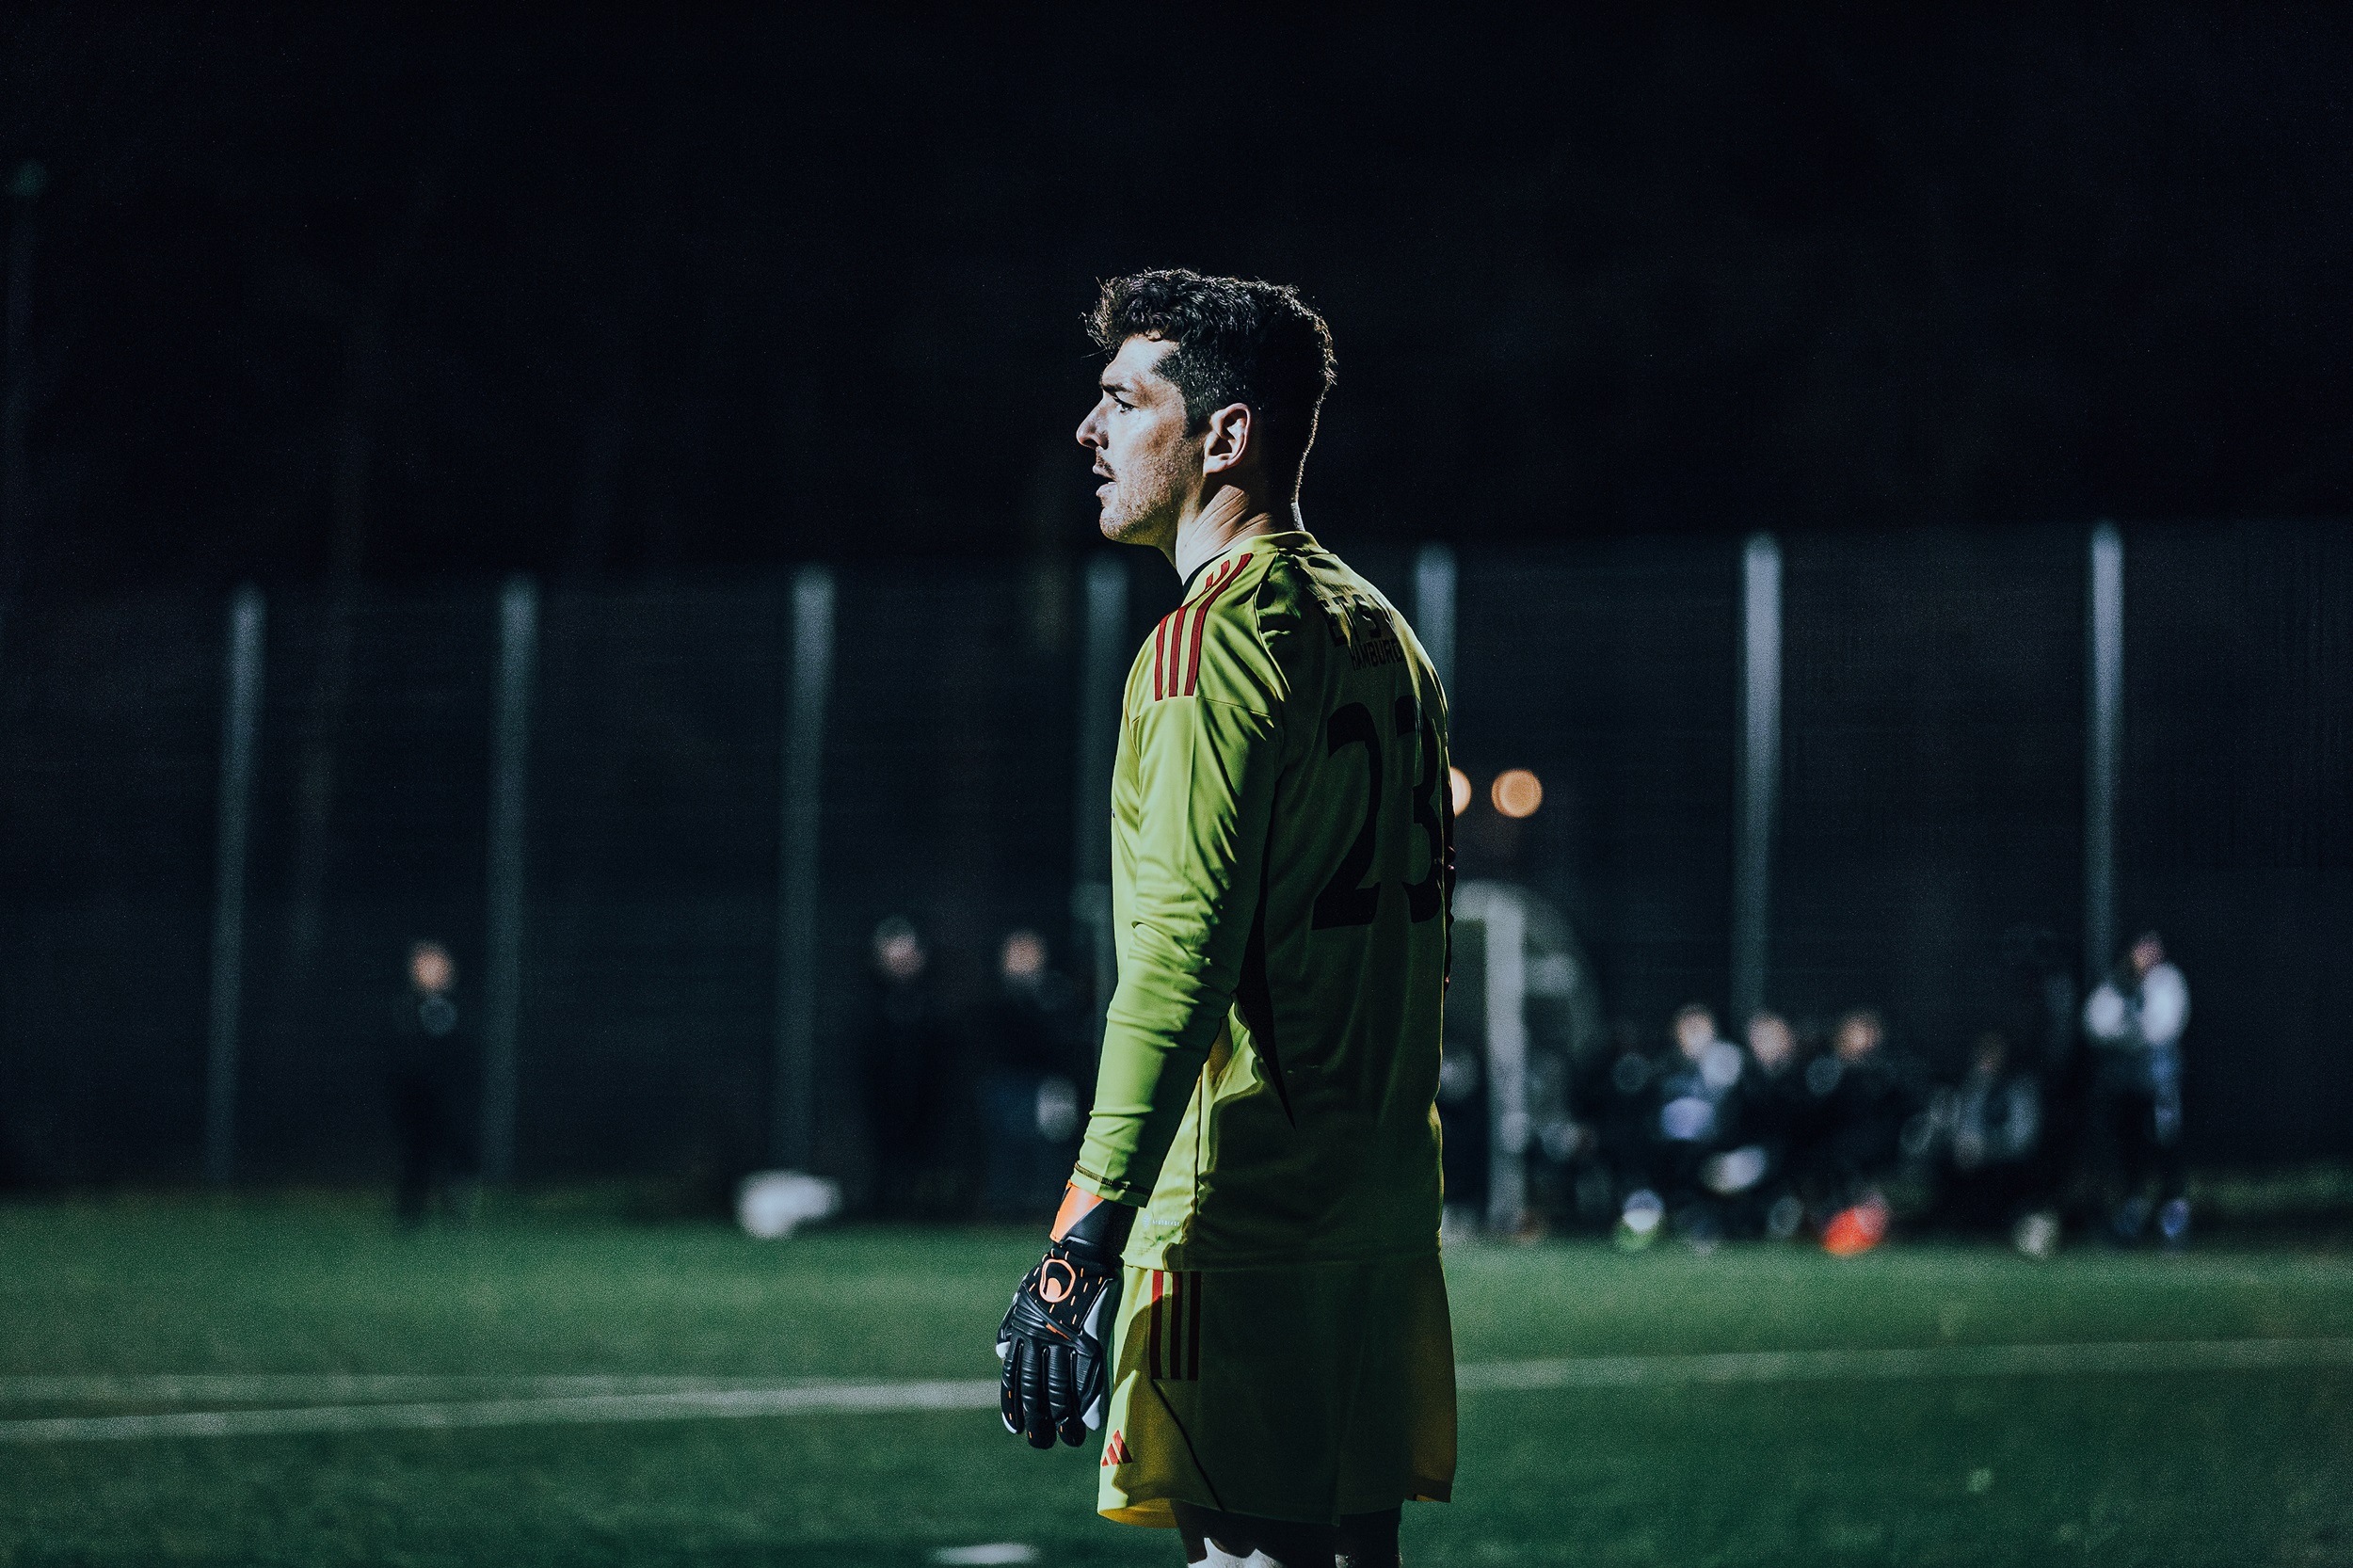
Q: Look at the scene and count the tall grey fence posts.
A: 7